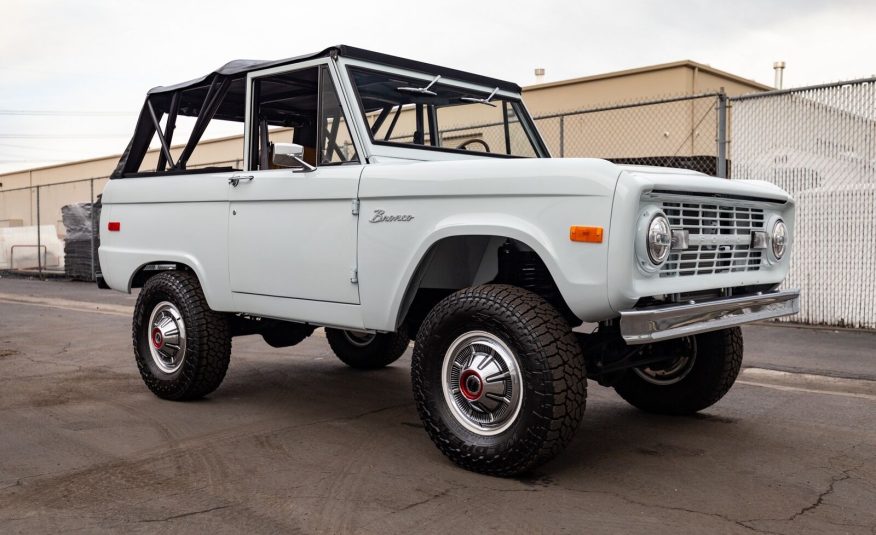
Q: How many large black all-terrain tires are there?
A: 4